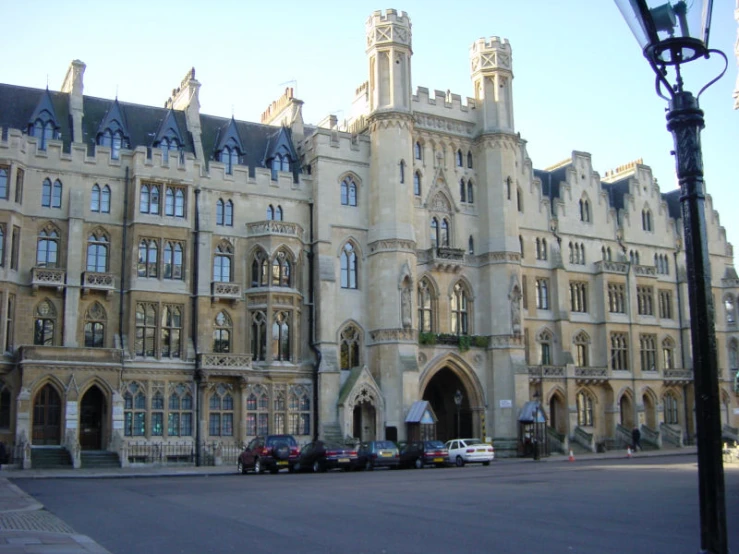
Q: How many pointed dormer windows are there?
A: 5